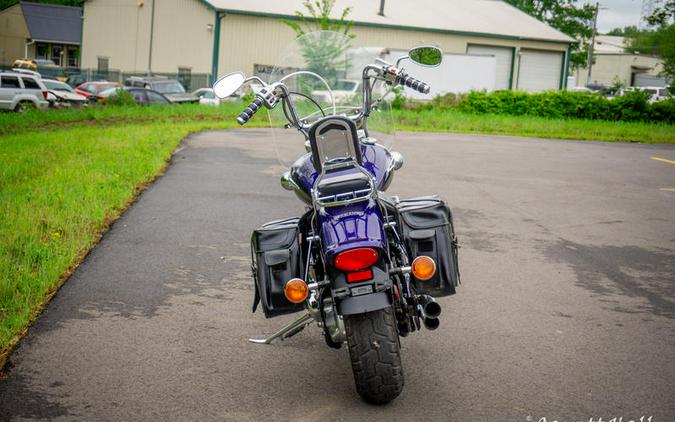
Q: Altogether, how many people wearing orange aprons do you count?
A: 0